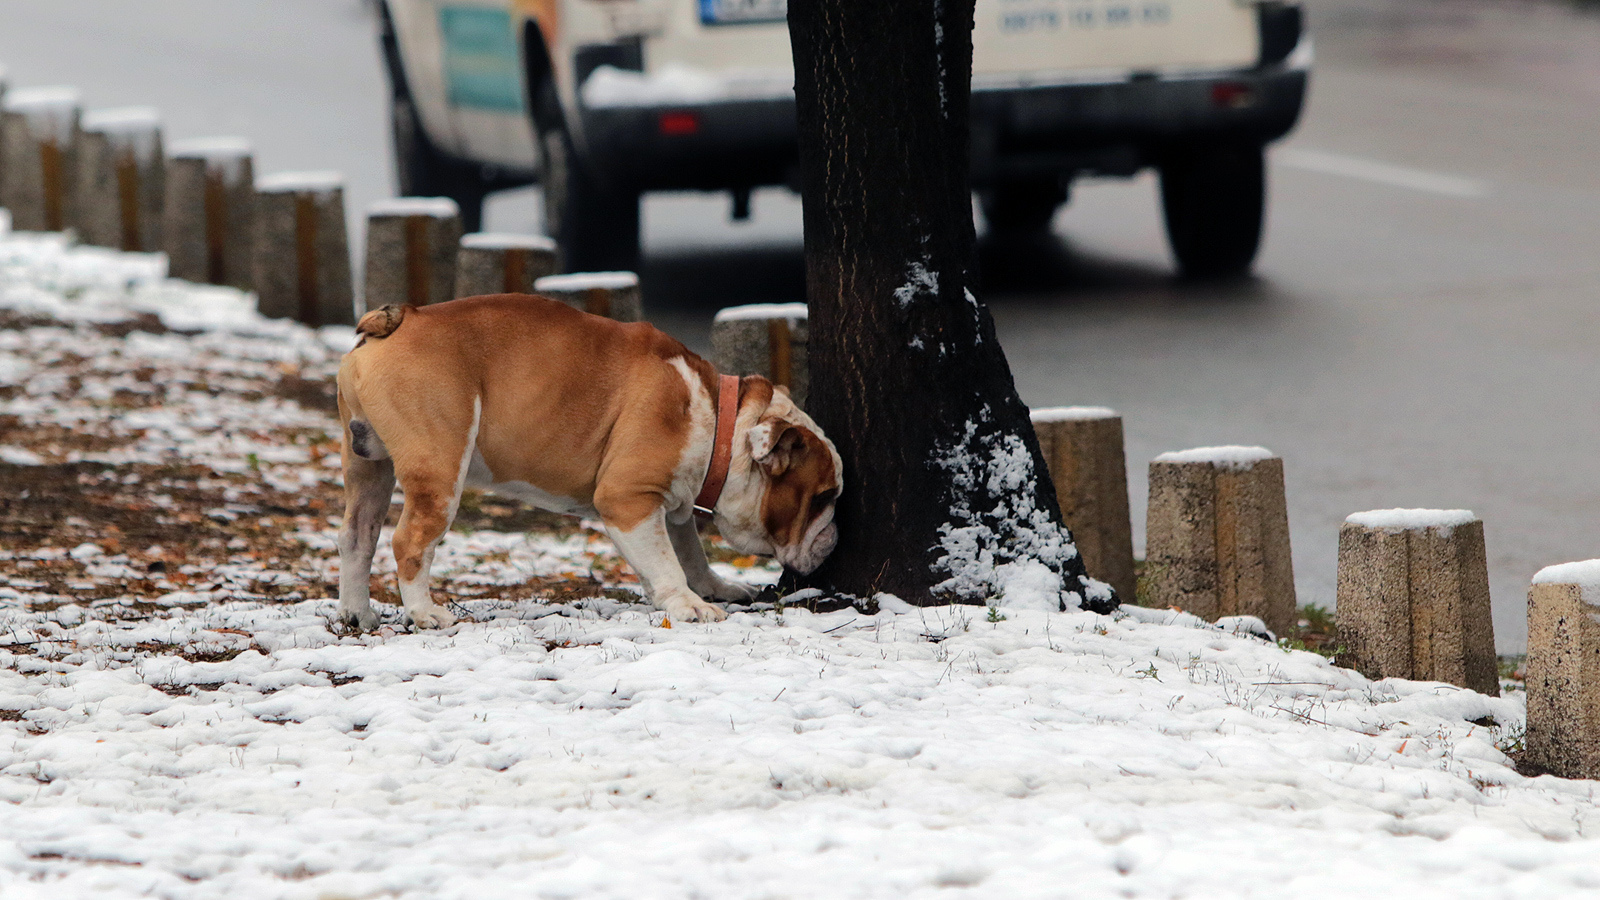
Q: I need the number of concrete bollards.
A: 12